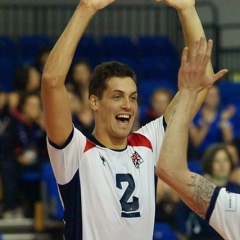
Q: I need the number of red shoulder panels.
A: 2